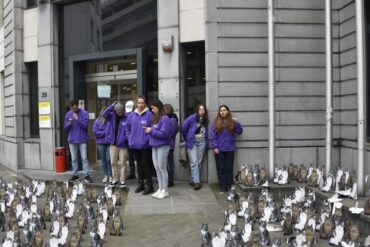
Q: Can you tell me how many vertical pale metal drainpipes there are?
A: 3